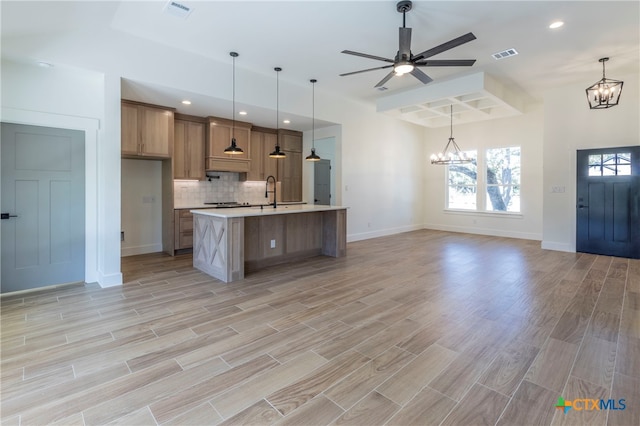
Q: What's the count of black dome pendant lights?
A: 3